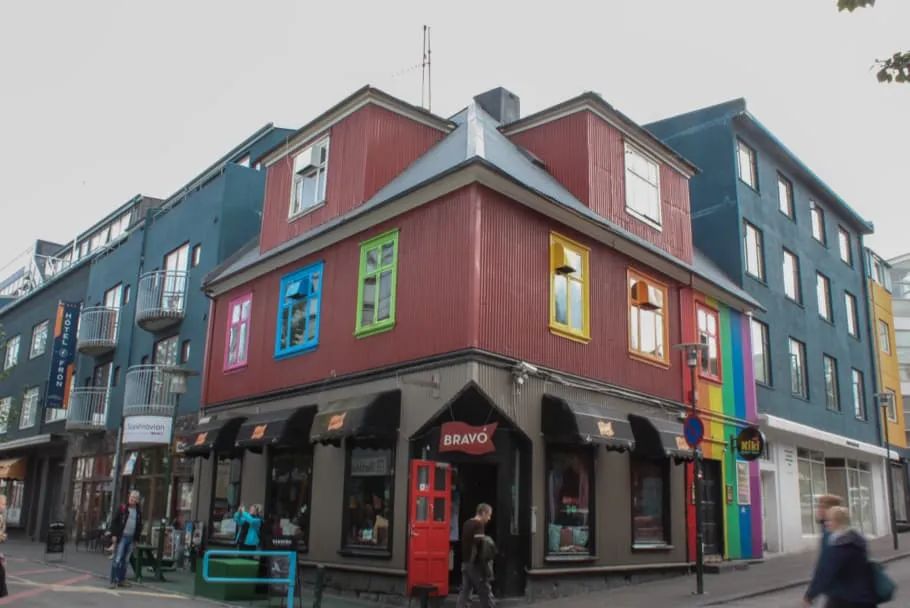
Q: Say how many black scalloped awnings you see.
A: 5